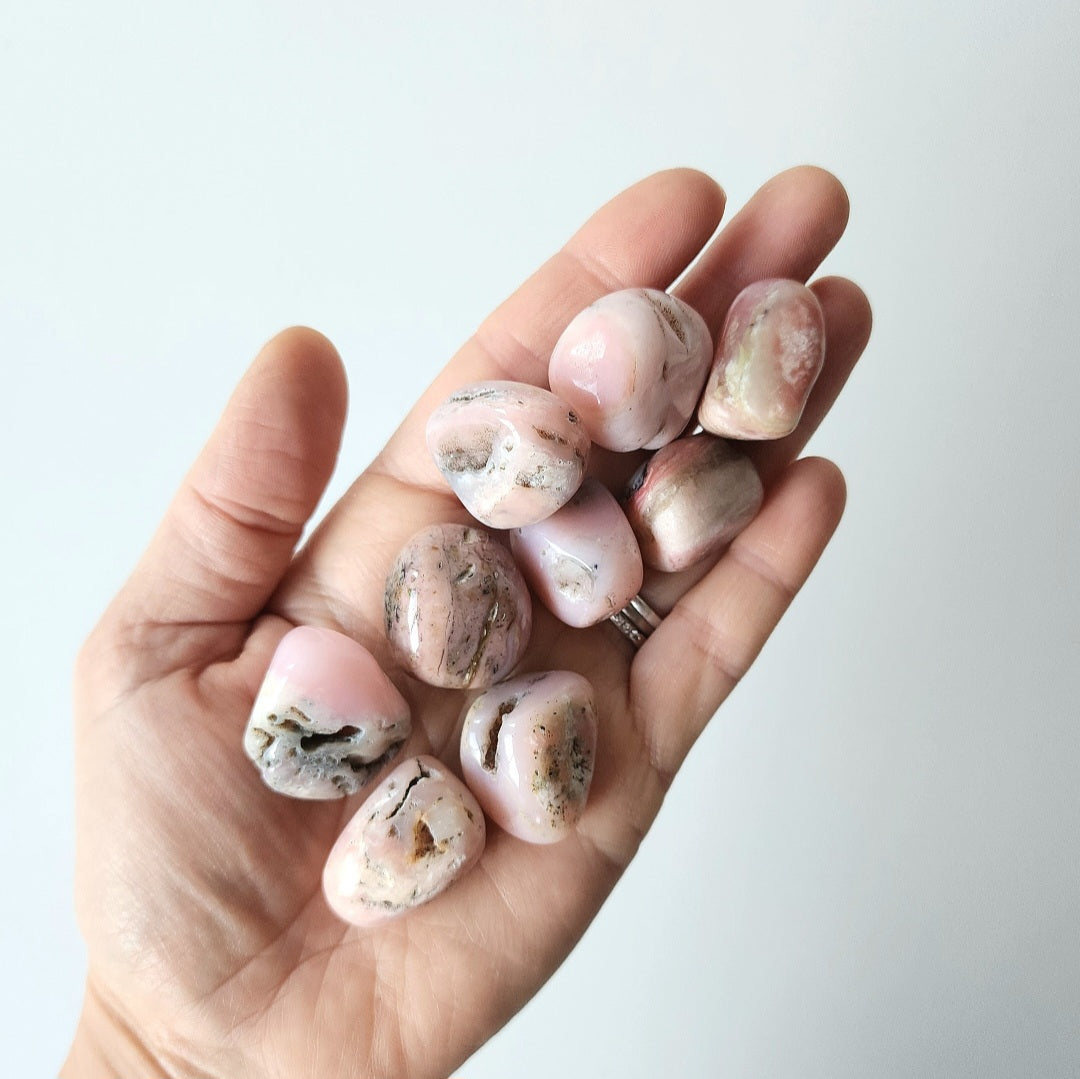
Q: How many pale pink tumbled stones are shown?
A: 9